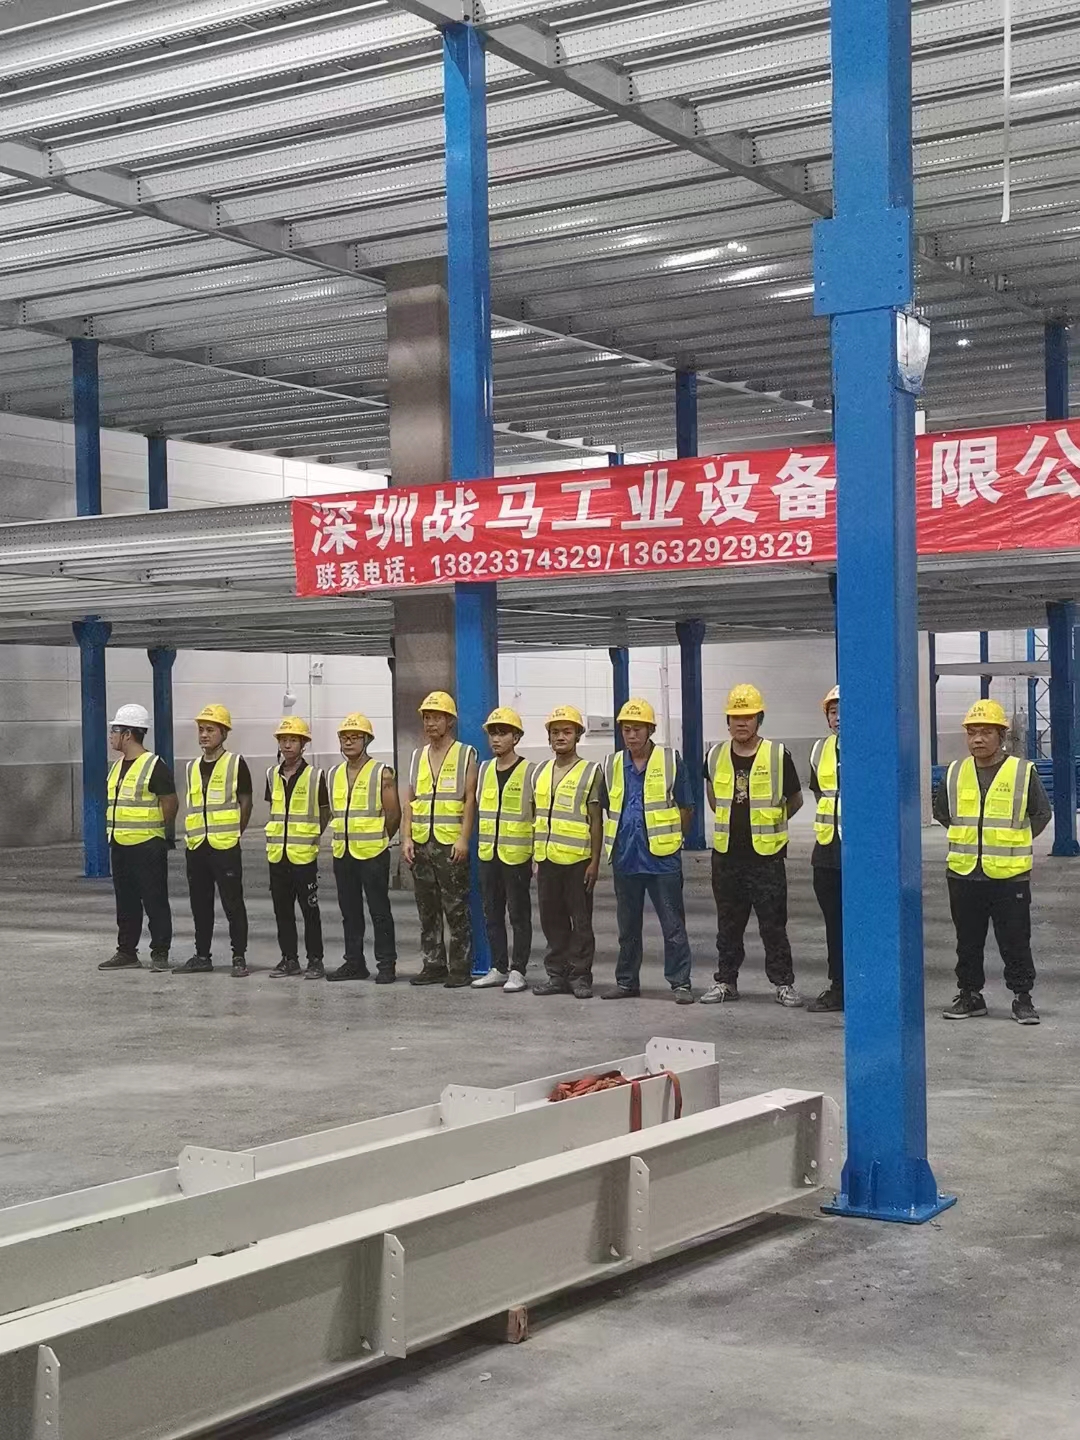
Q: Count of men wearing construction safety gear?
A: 11